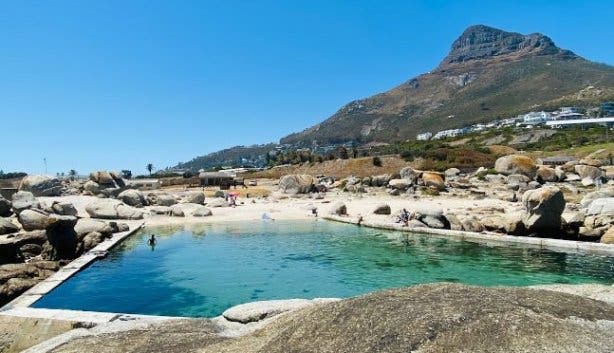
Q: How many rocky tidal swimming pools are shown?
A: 1